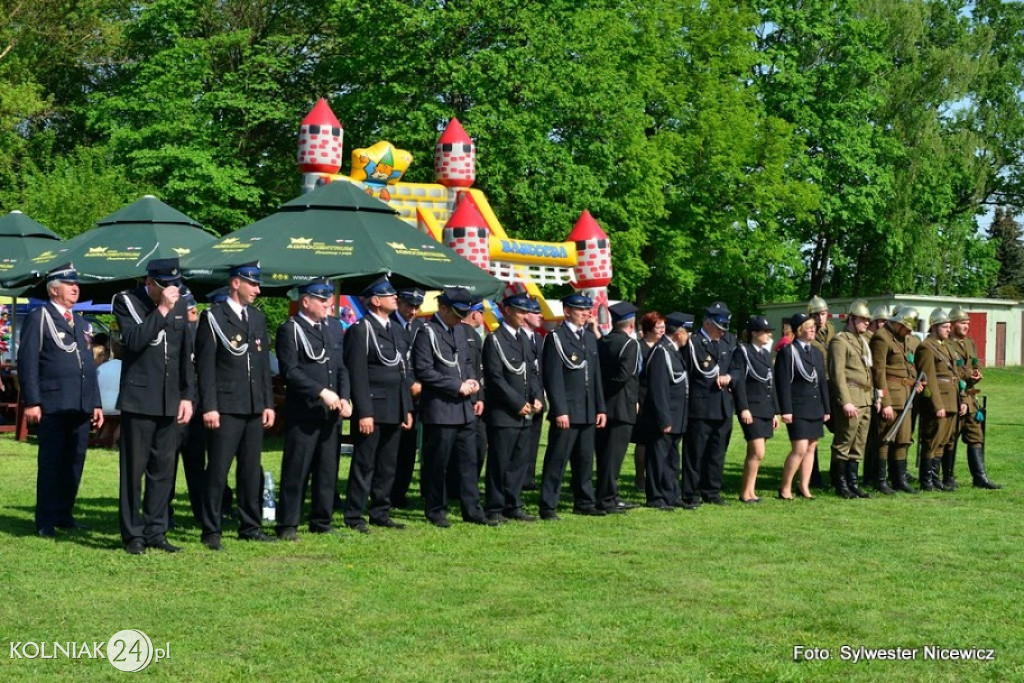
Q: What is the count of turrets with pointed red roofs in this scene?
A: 4